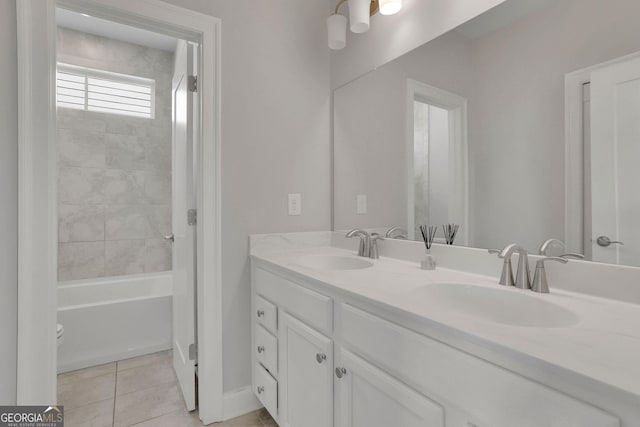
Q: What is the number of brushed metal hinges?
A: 3